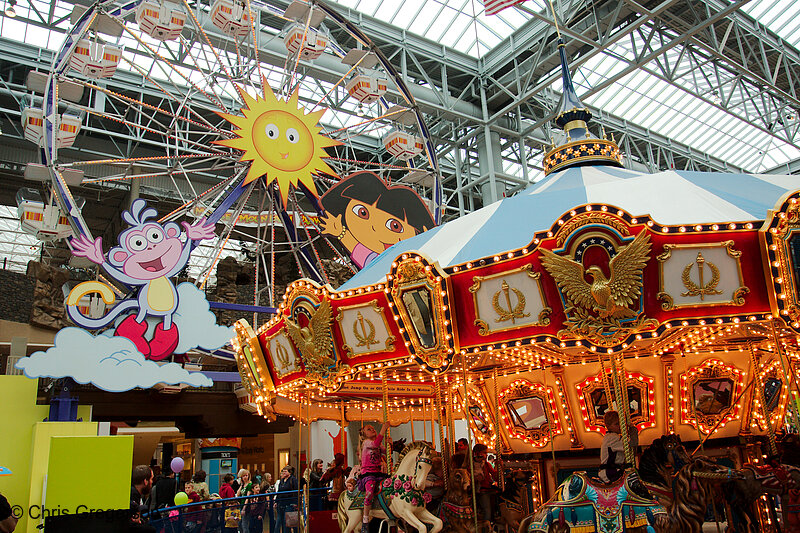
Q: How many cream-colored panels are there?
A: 4